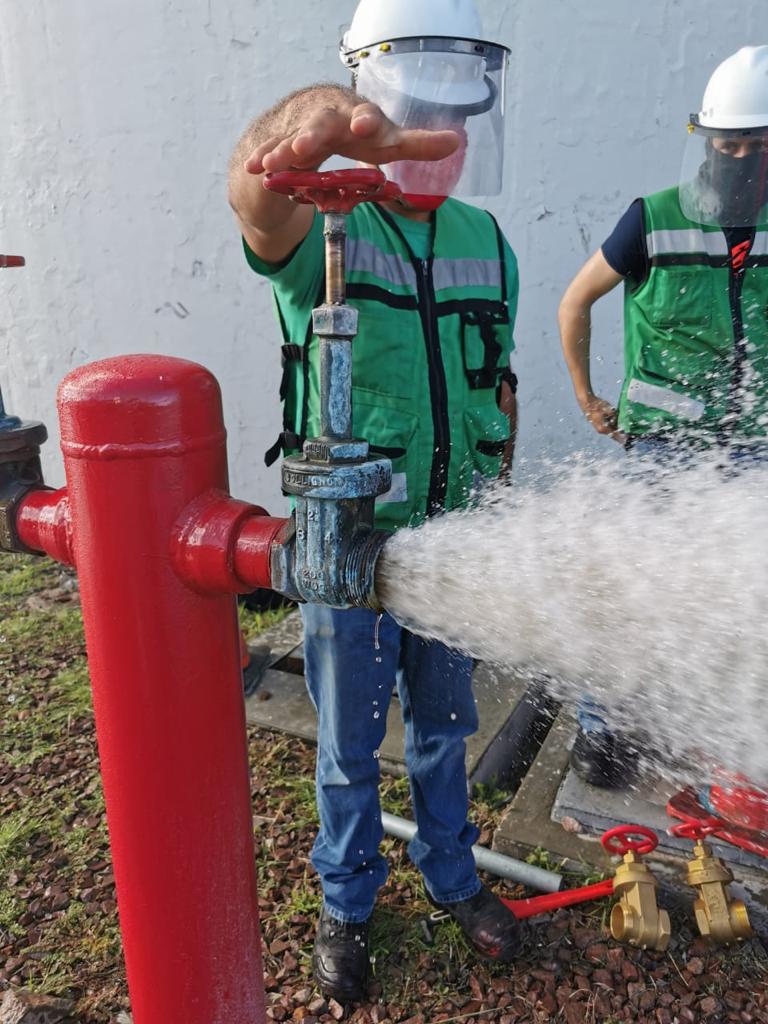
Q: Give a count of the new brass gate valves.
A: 2